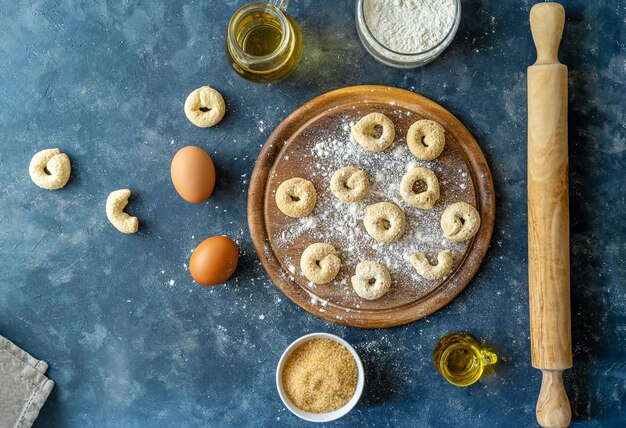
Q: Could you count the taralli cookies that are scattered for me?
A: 13